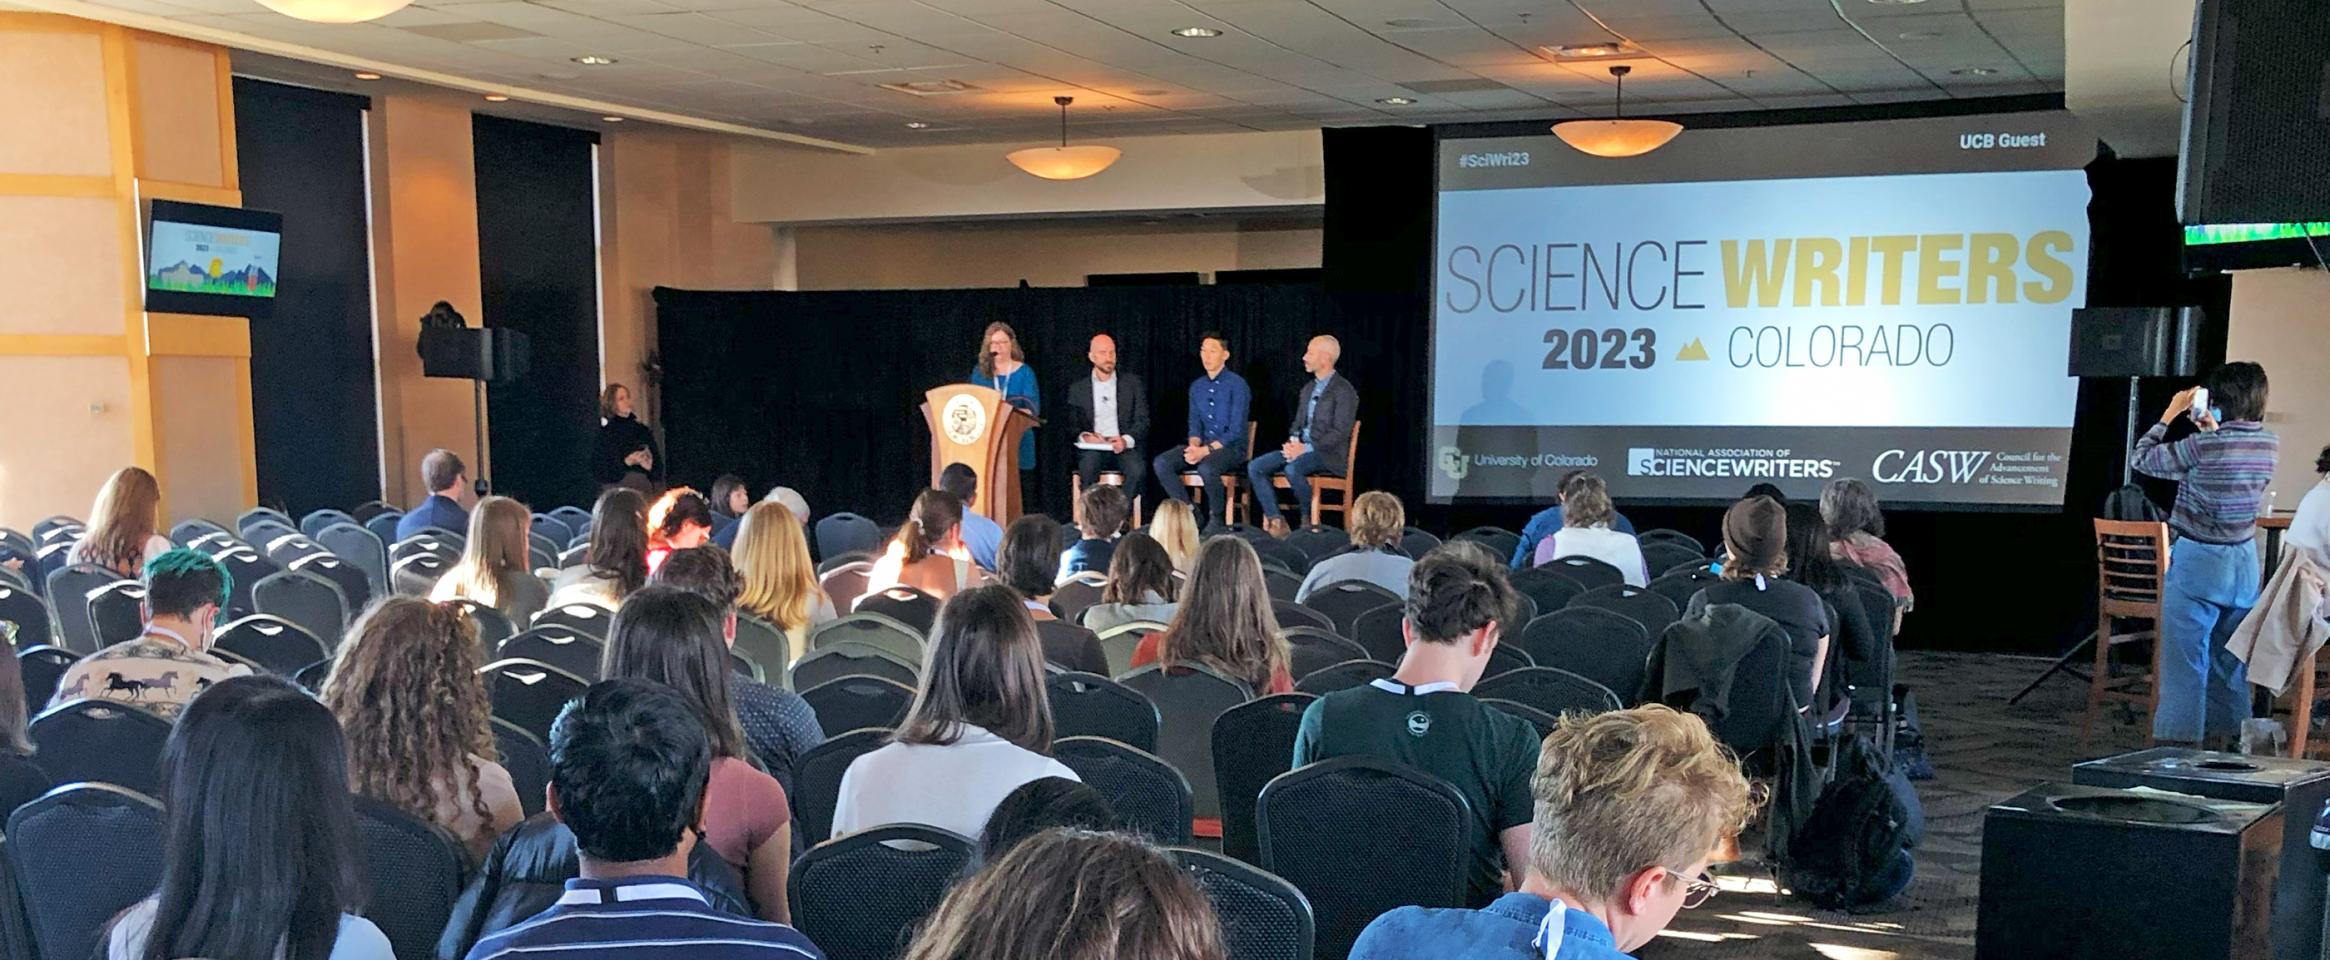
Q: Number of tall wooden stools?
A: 5